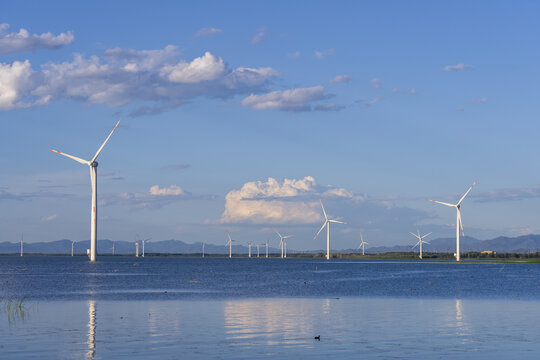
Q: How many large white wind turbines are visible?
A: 3